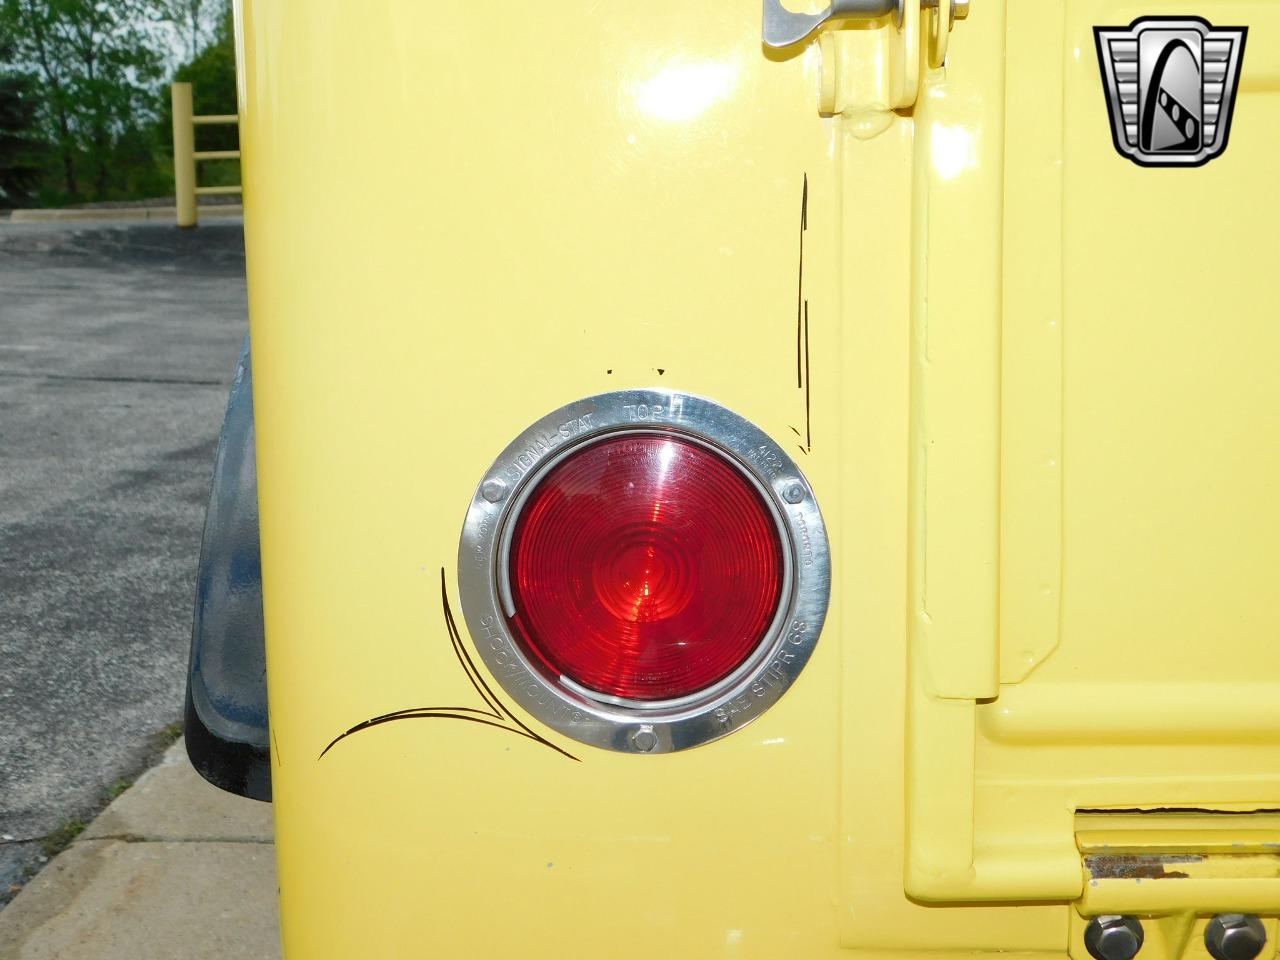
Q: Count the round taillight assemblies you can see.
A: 1